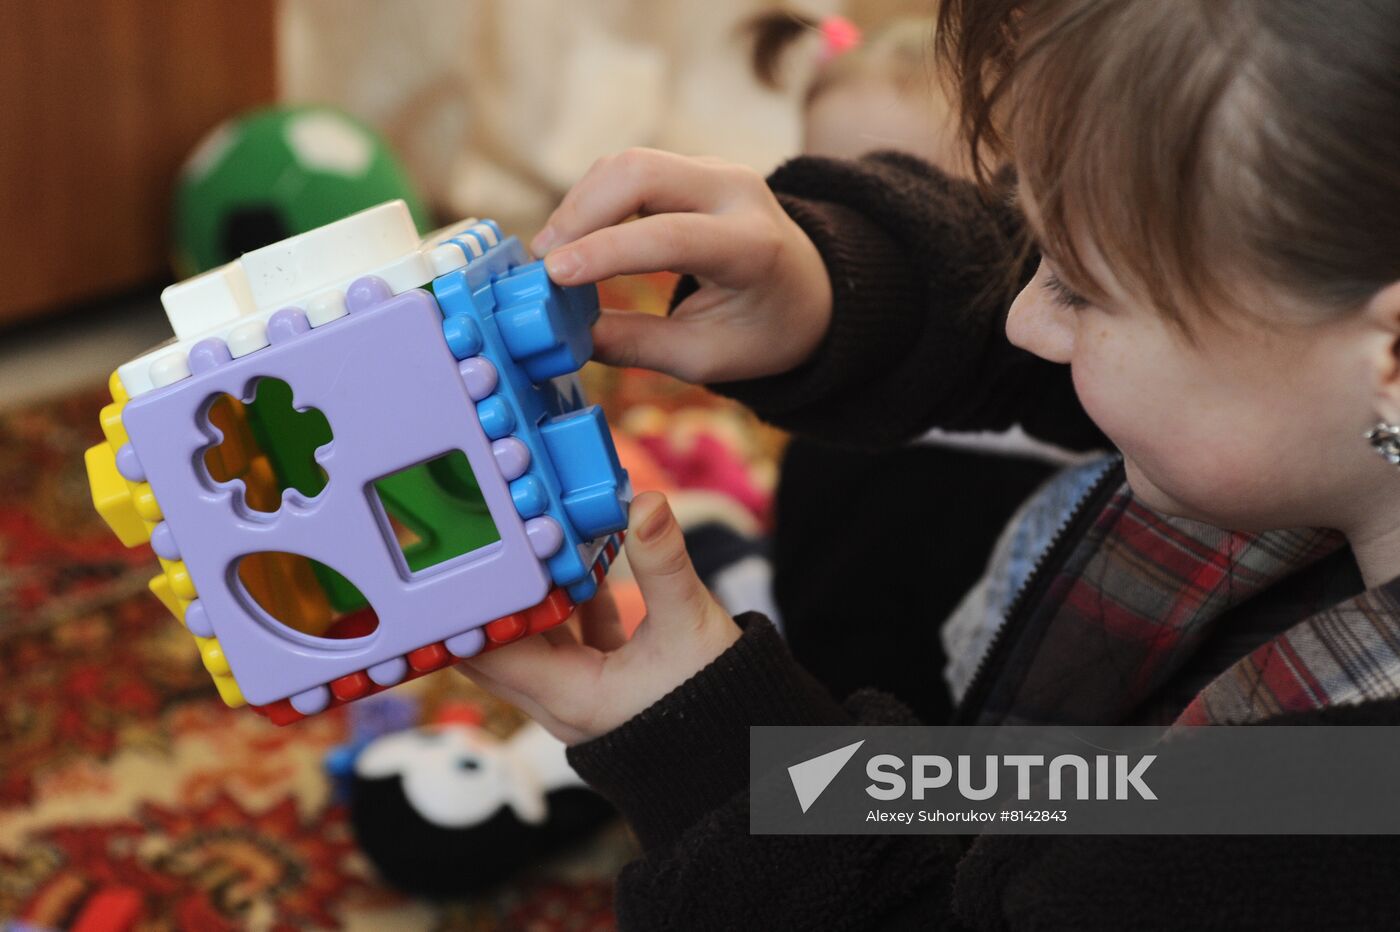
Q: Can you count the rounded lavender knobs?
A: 12